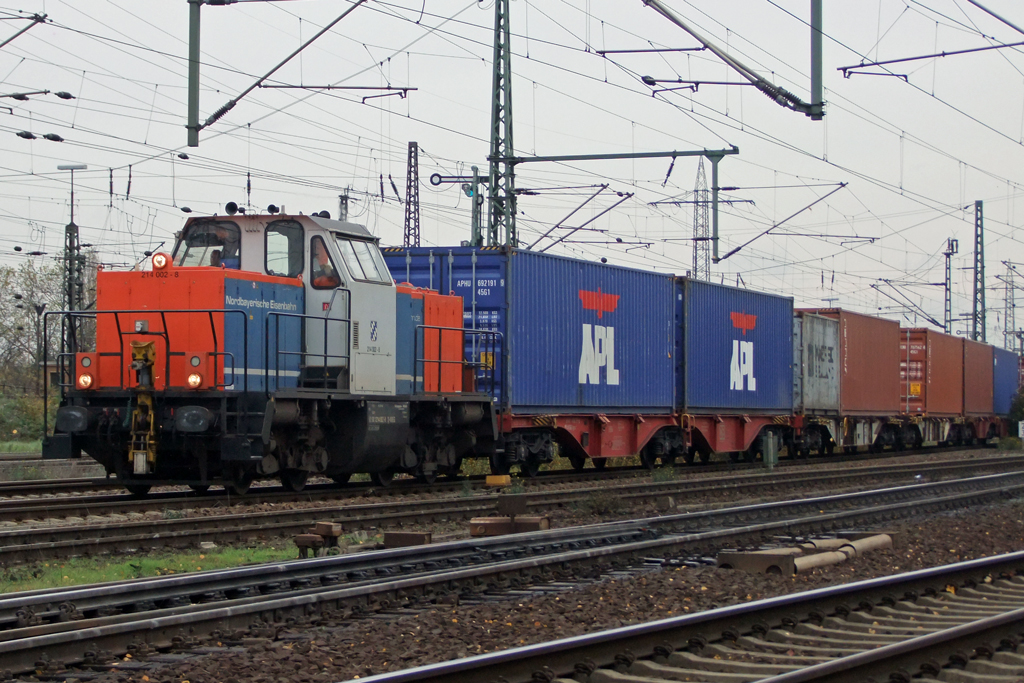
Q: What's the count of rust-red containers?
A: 3